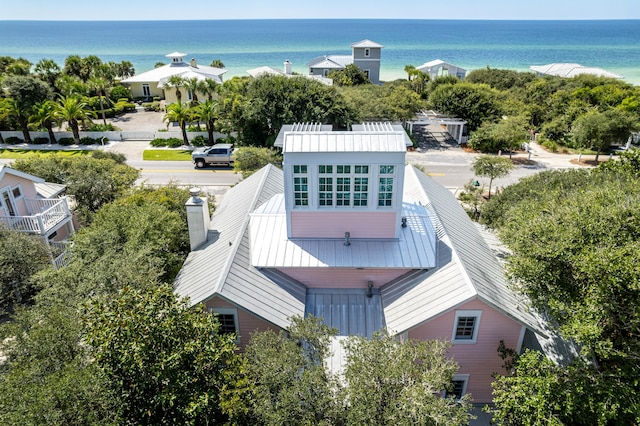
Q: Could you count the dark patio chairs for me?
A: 0